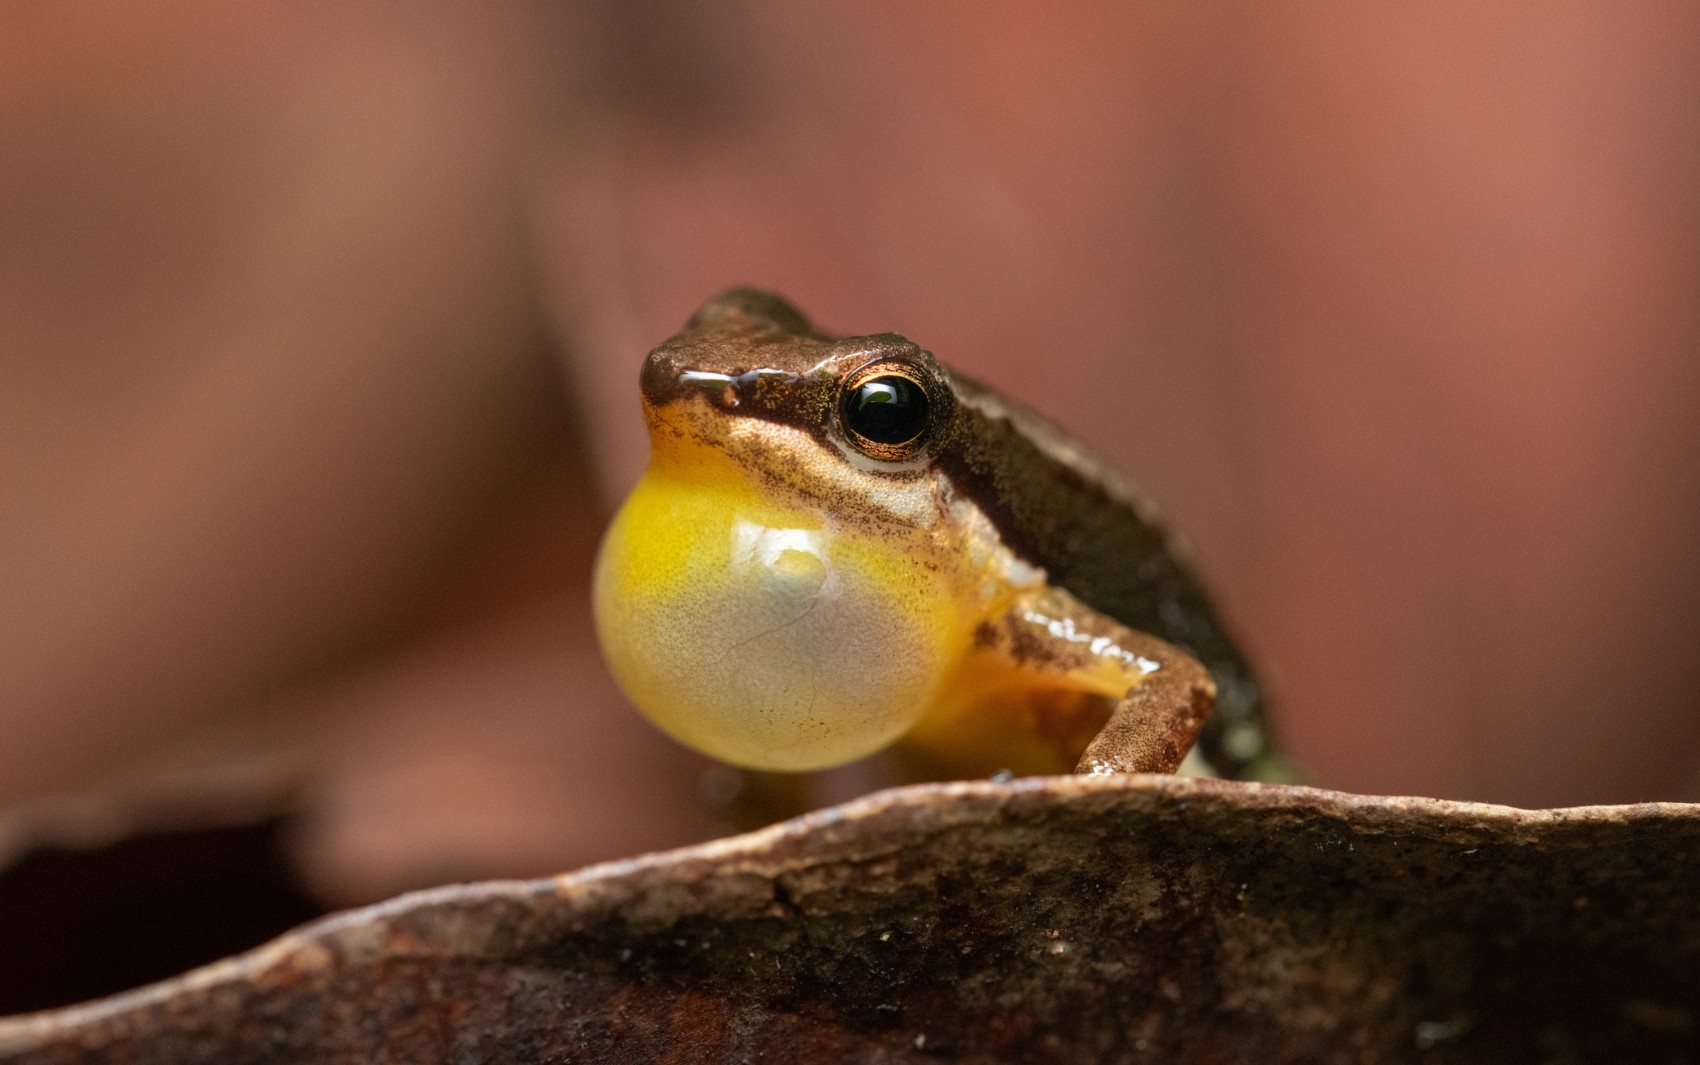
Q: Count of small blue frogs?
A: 0